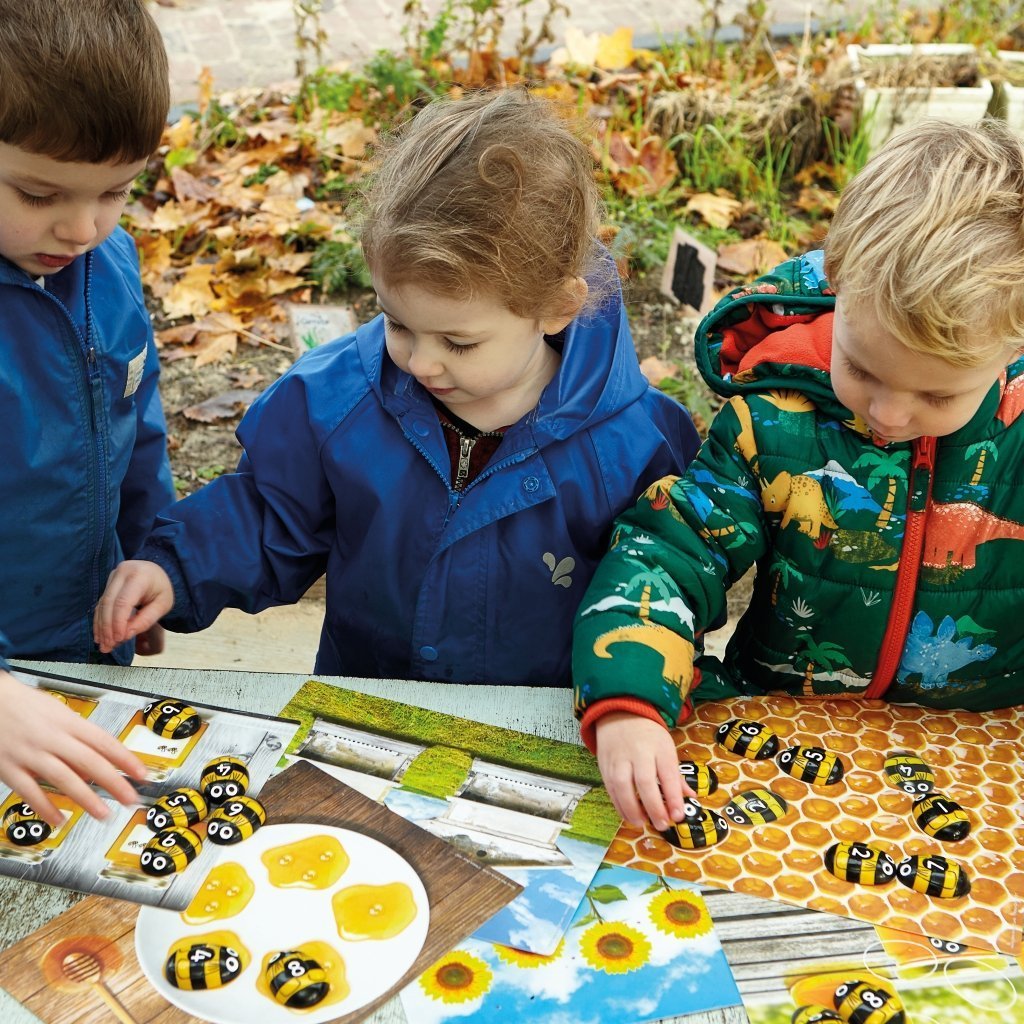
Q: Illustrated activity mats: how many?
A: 6